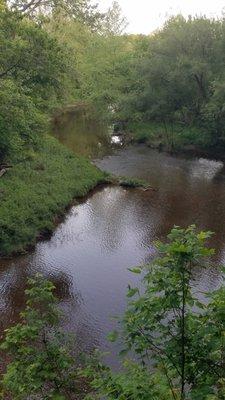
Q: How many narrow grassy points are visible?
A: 1